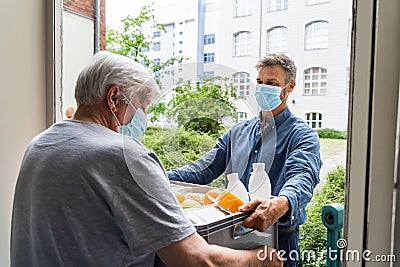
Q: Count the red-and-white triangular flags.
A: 0